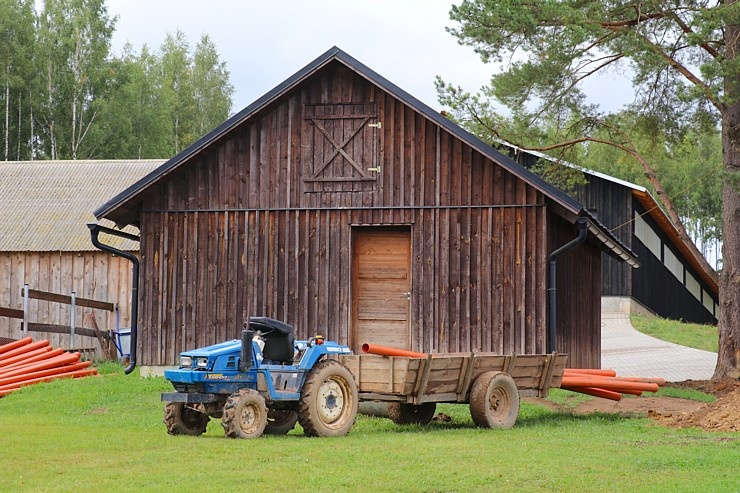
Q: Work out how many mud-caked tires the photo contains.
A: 6